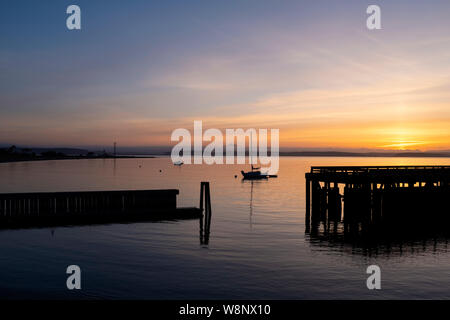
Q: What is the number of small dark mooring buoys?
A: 3